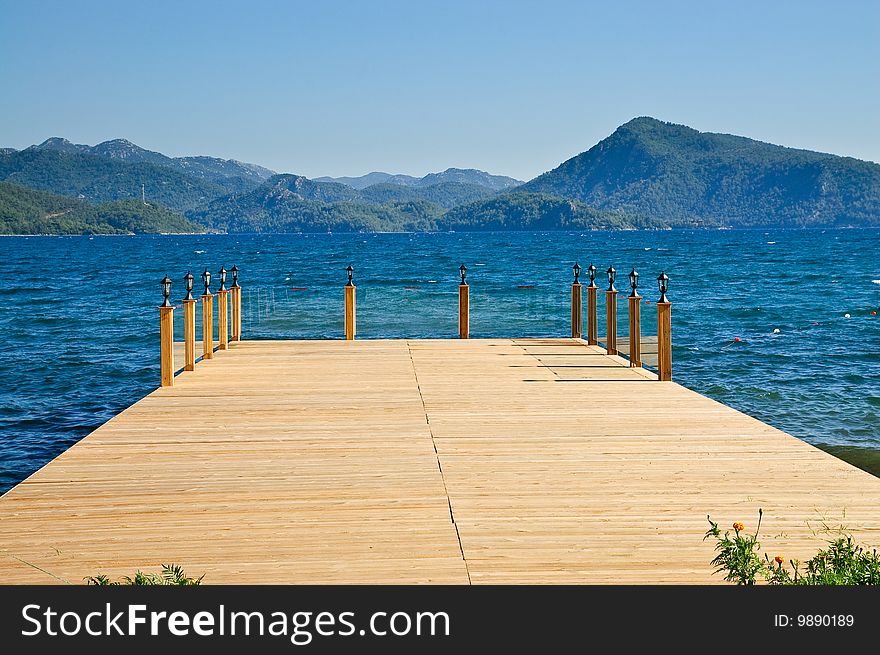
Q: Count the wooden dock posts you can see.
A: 12